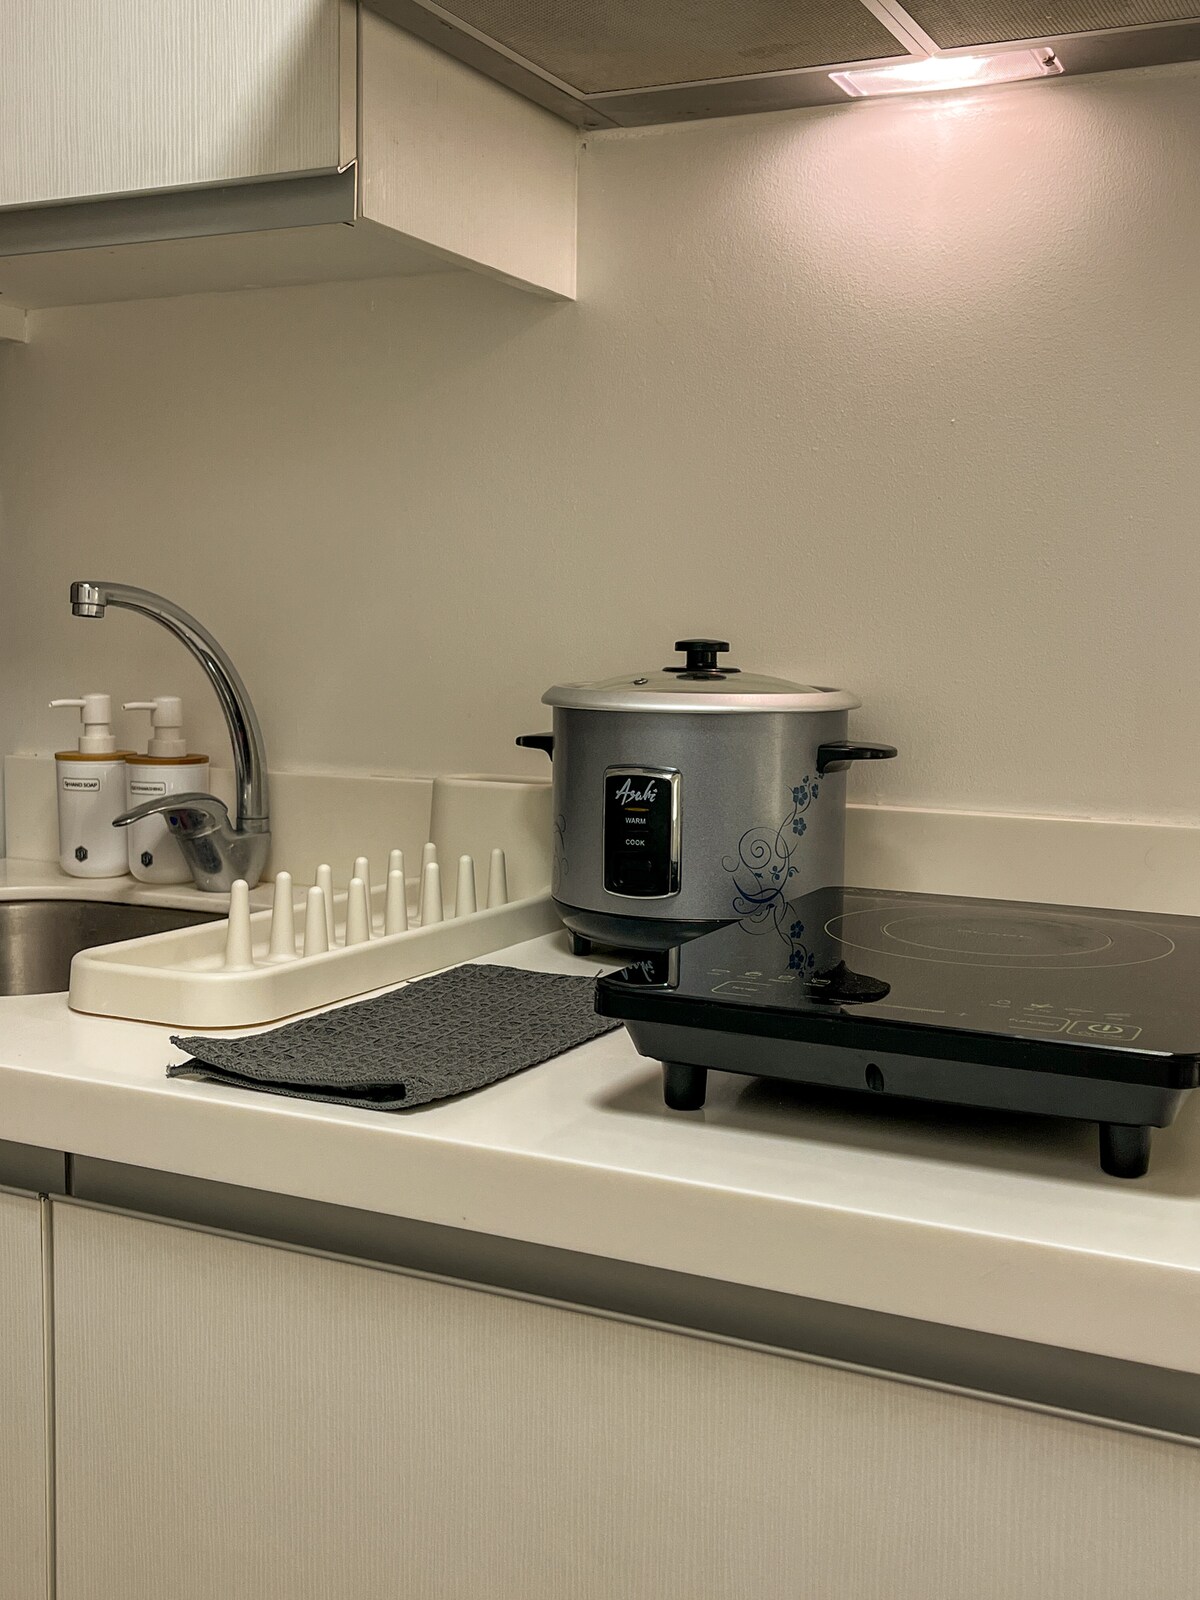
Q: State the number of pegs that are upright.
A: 12